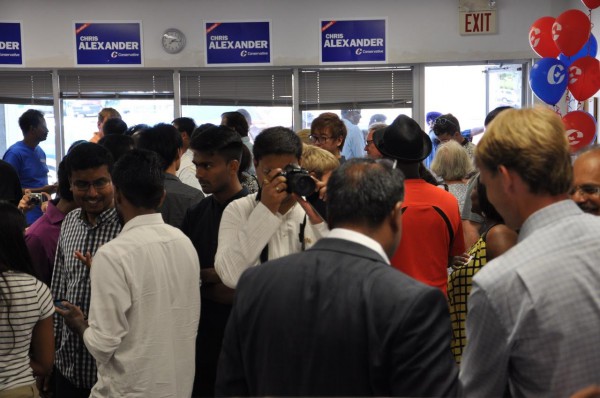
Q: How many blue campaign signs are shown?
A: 4